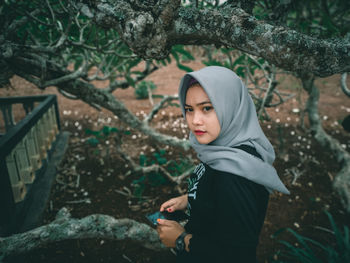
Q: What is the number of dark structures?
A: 1